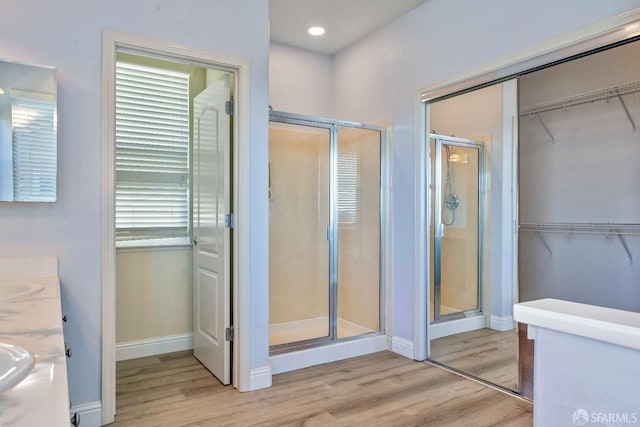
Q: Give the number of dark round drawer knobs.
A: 3